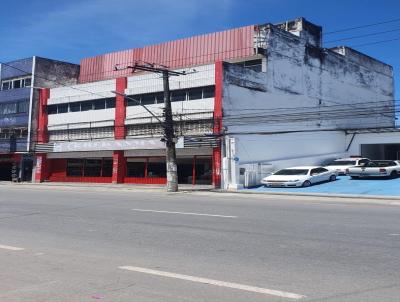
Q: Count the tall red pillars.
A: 3